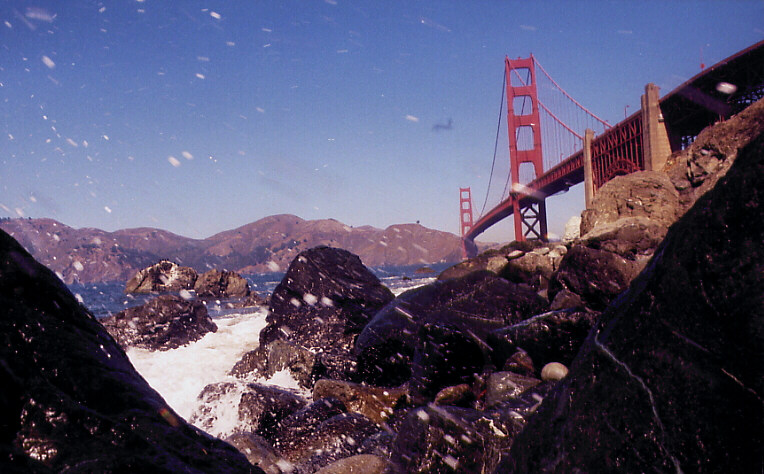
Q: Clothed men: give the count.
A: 0